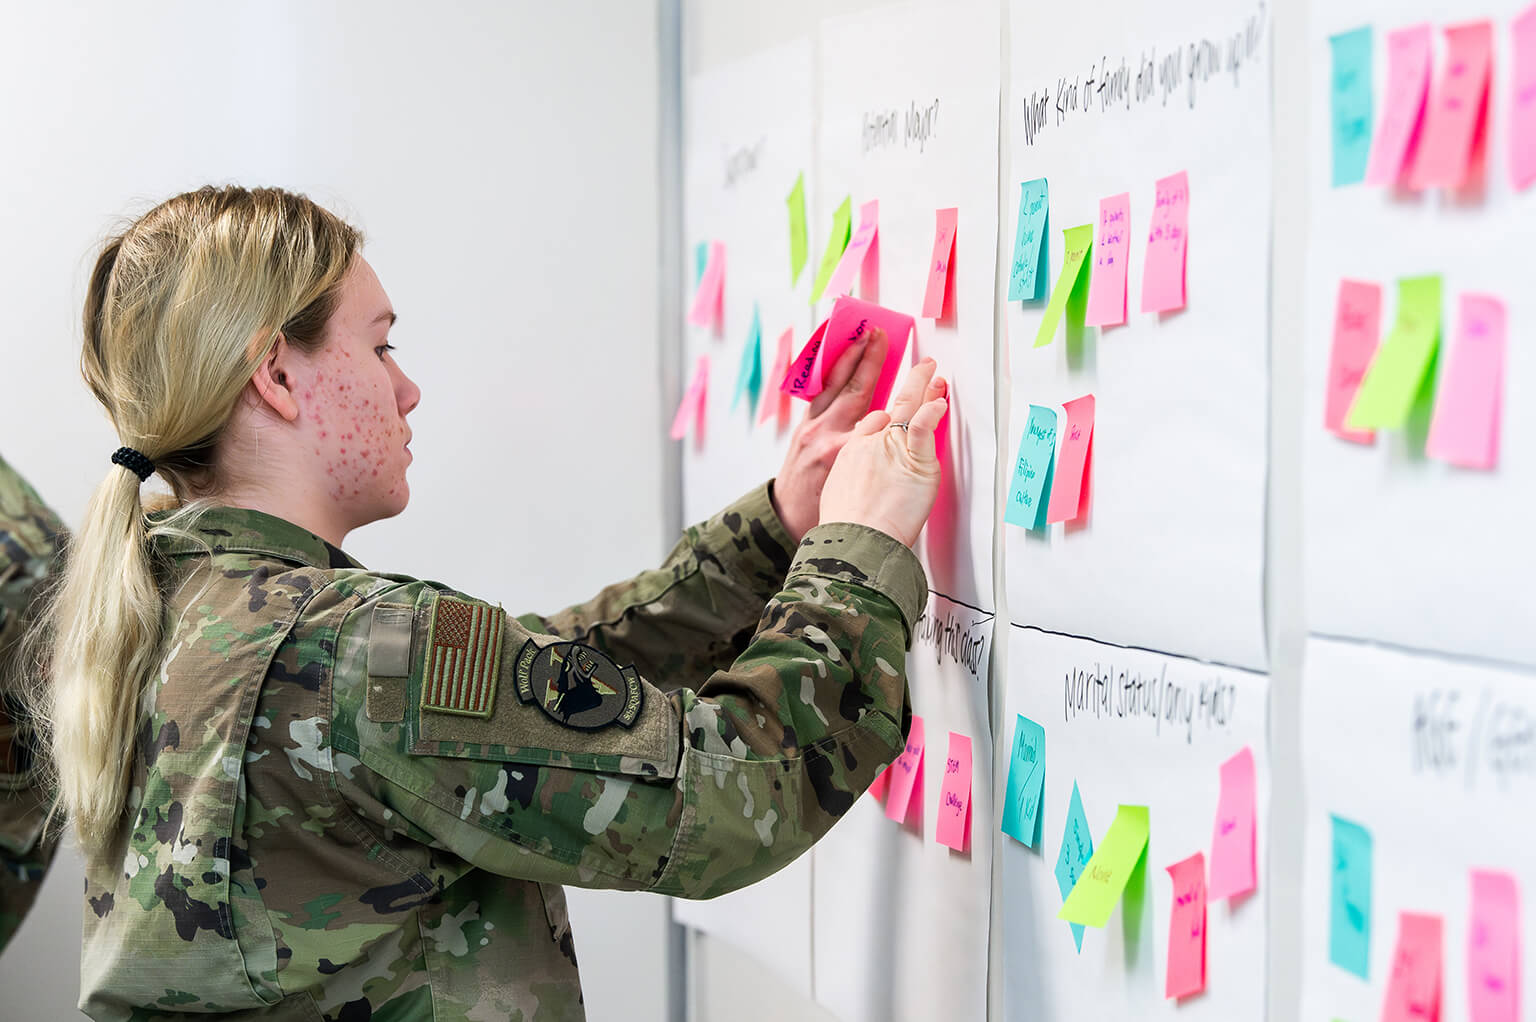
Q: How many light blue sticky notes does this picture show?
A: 8